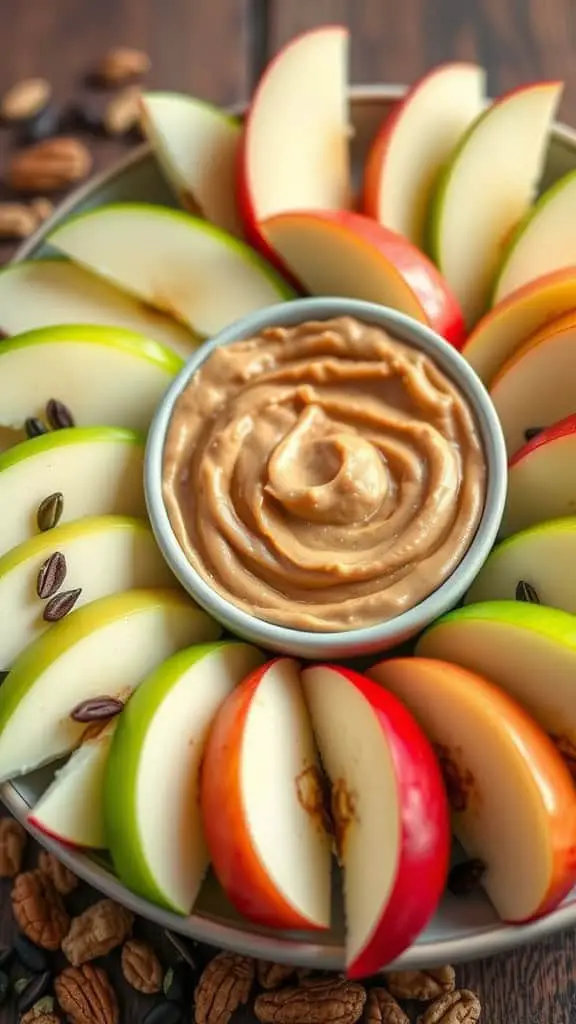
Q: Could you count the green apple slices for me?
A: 12